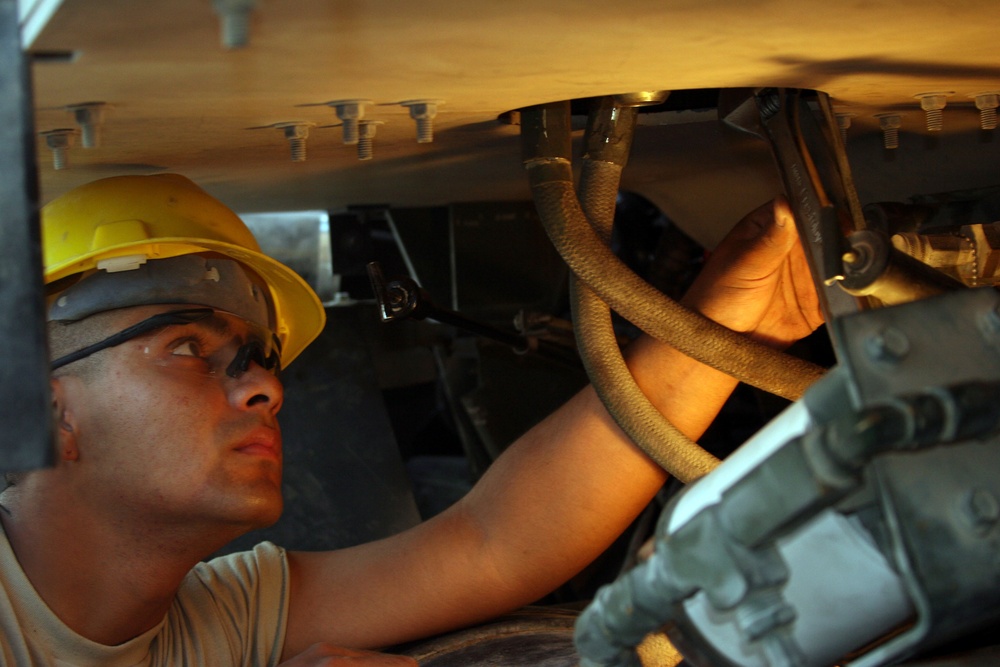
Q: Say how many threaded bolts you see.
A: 11